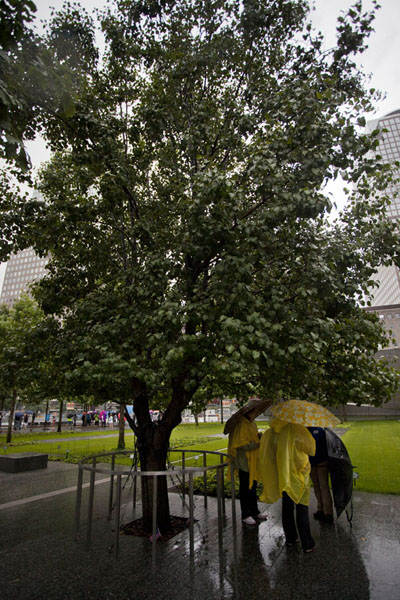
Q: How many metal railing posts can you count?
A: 13